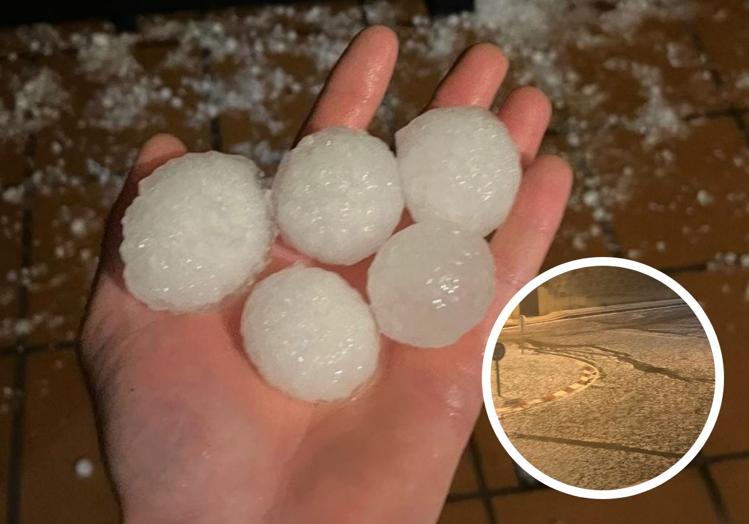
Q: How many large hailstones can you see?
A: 5